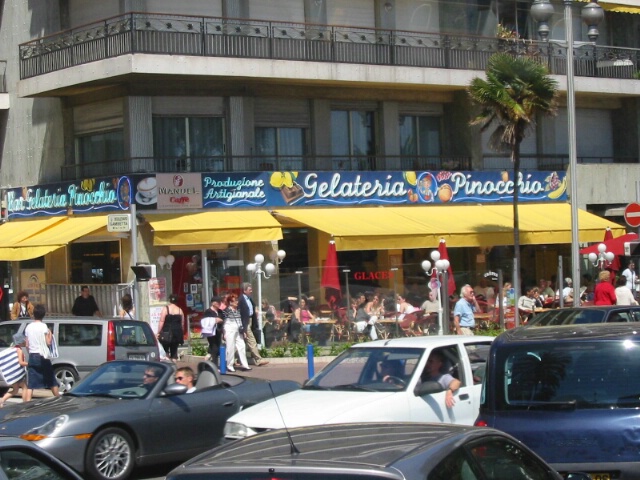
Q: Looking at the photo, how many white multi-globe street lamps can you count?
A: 3